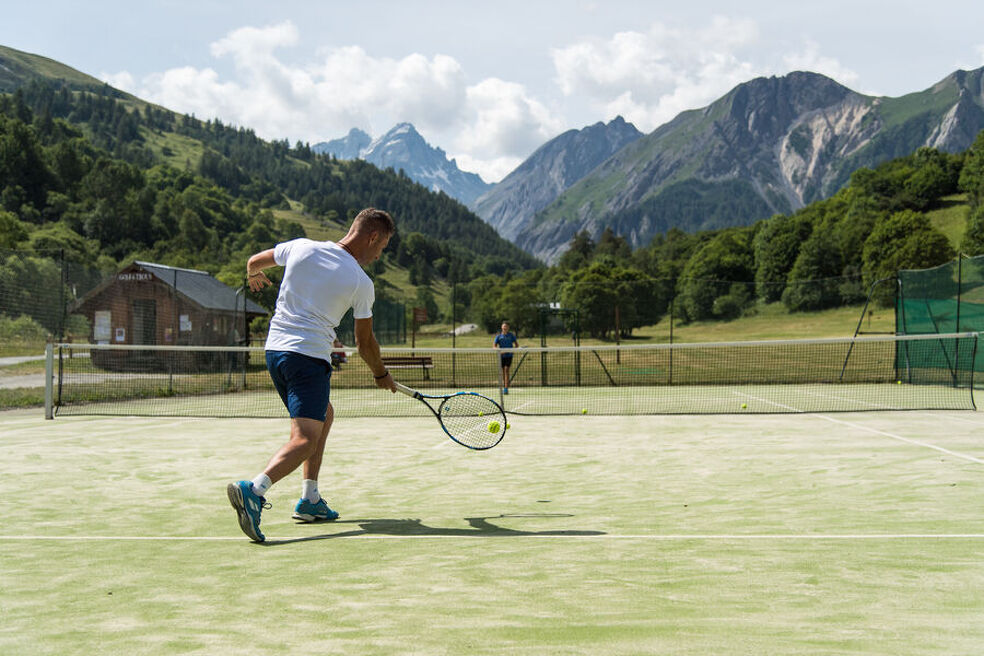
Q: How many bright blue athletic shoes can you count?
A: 2